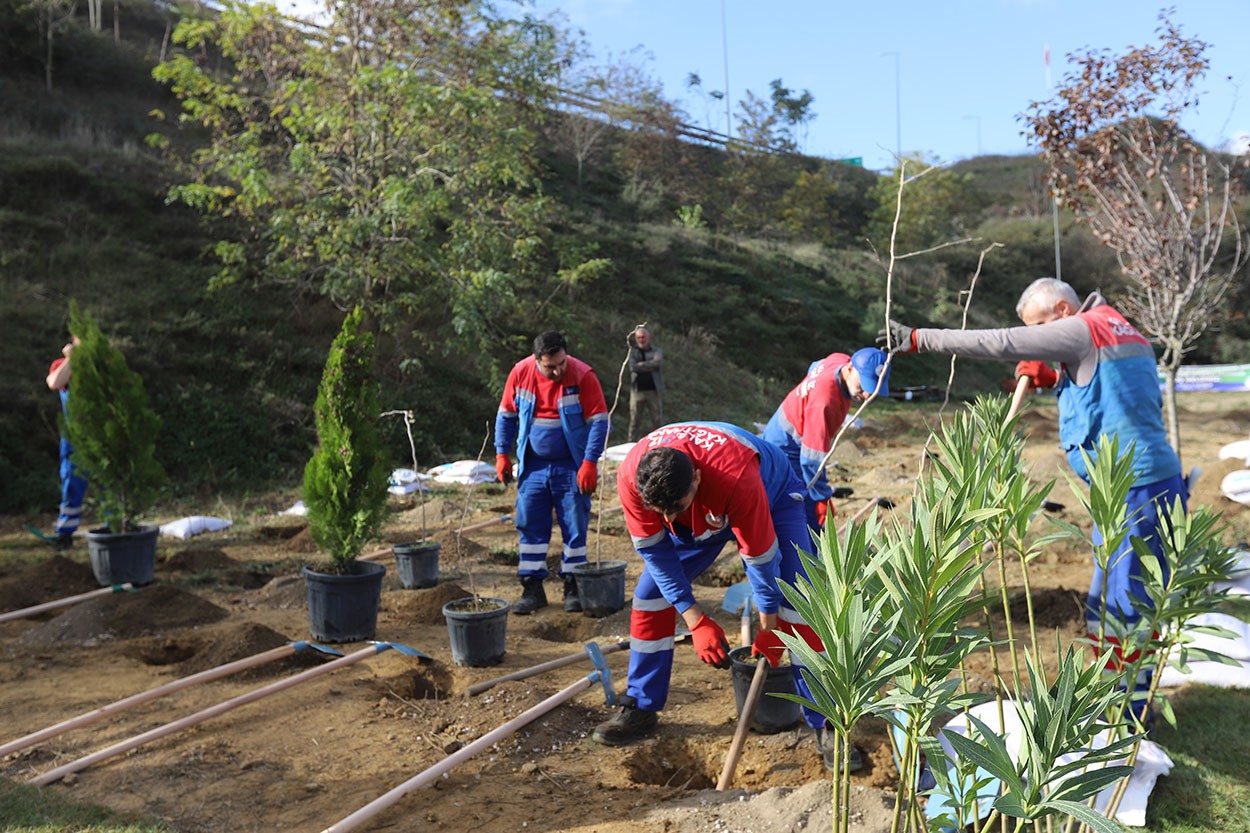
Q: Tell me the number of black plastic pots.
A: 6